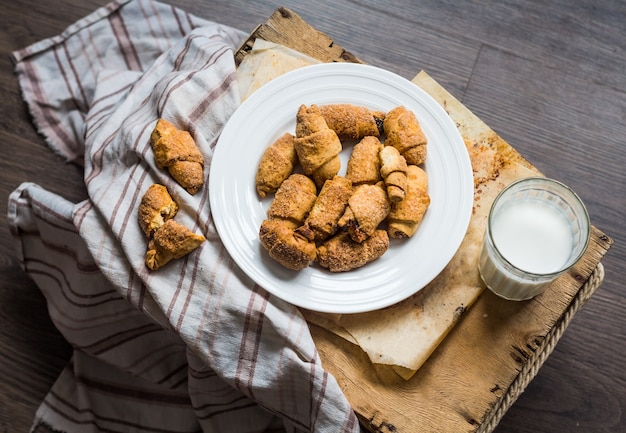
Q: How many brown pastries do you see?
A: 15